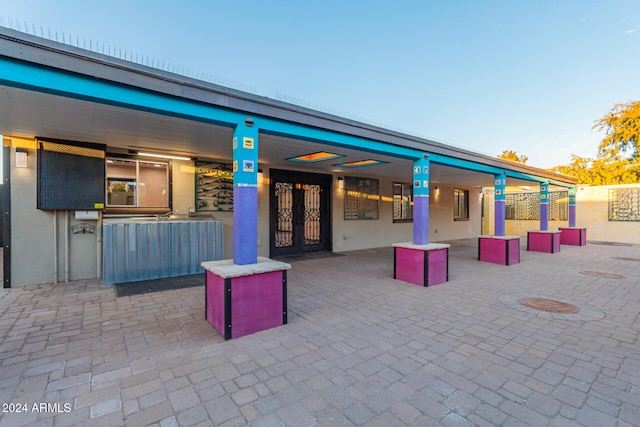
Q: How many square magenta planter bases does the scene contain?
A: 5